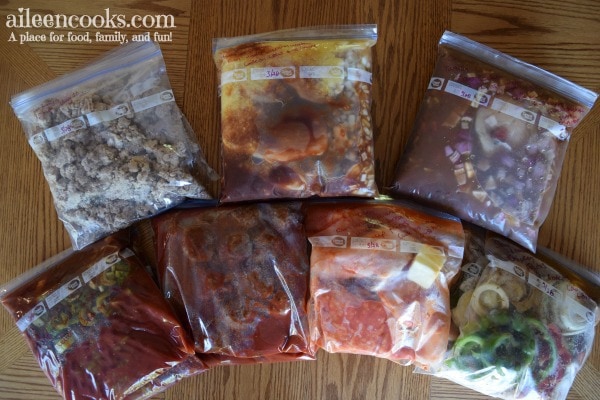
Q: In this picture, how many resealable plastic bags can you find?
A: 7